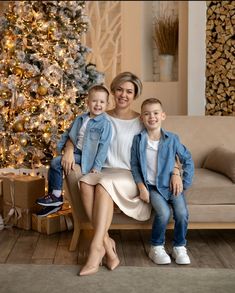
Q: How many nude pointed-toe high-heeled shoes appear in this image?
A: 2